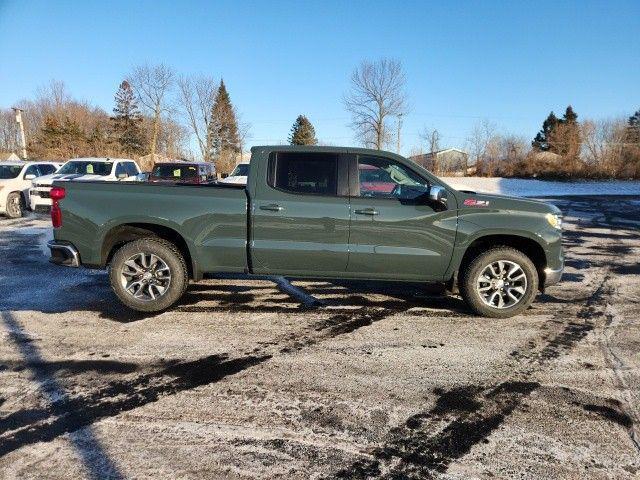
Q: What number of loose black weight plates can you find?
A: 0